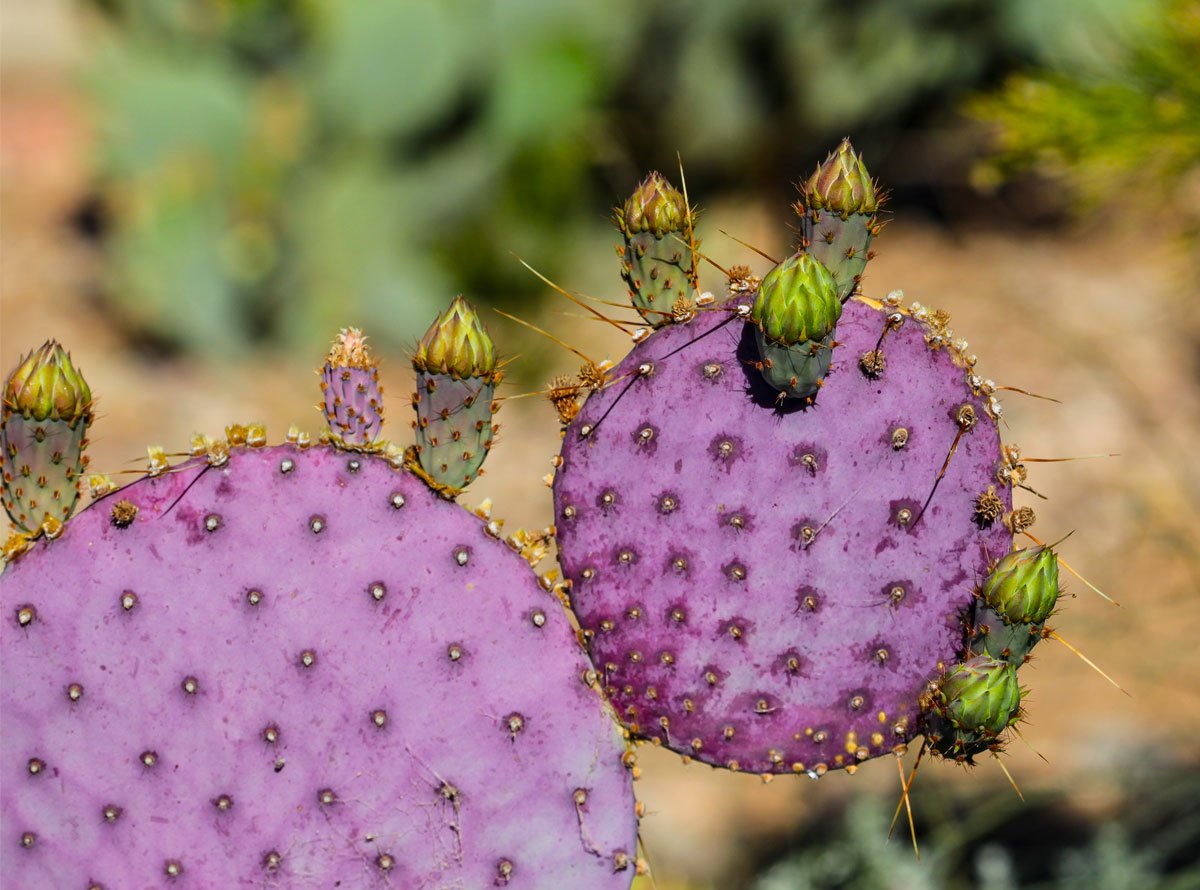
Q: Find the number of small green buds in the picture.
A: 7